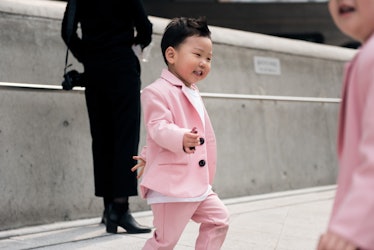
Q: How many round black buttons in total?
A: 2